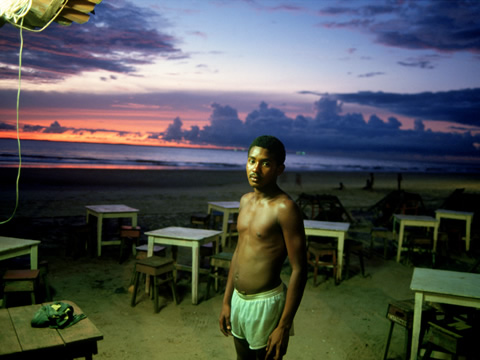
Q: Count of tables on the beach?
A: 9